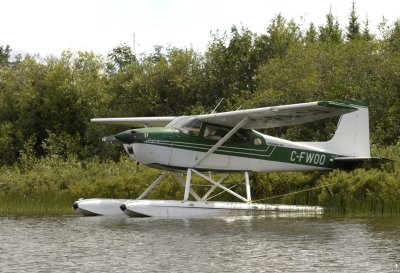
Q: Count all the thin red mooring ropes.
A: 0